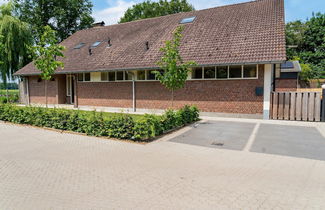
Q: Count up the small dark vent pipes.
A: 3